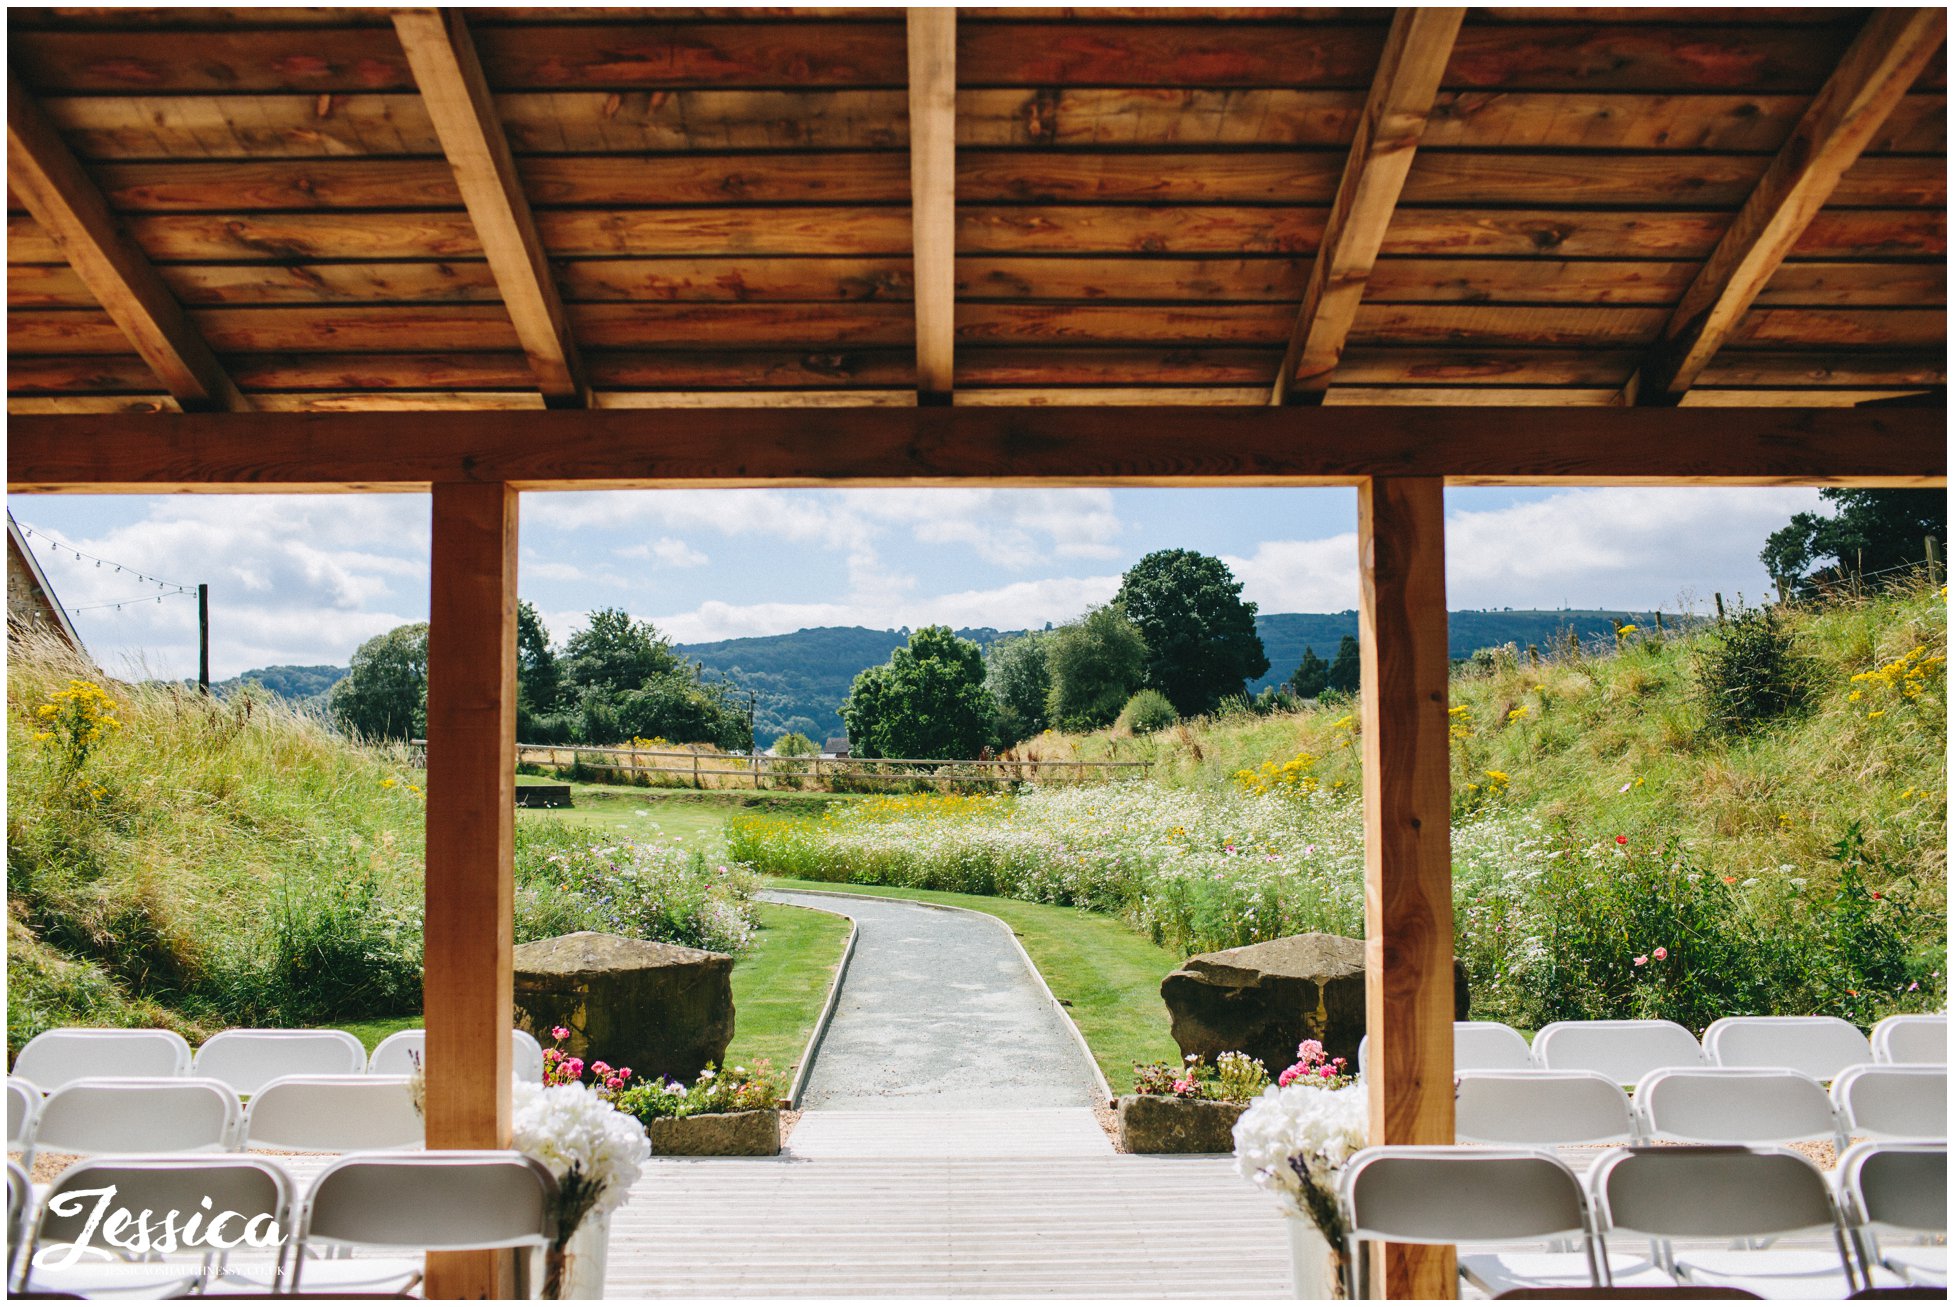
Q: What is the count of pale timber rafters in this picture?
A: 5